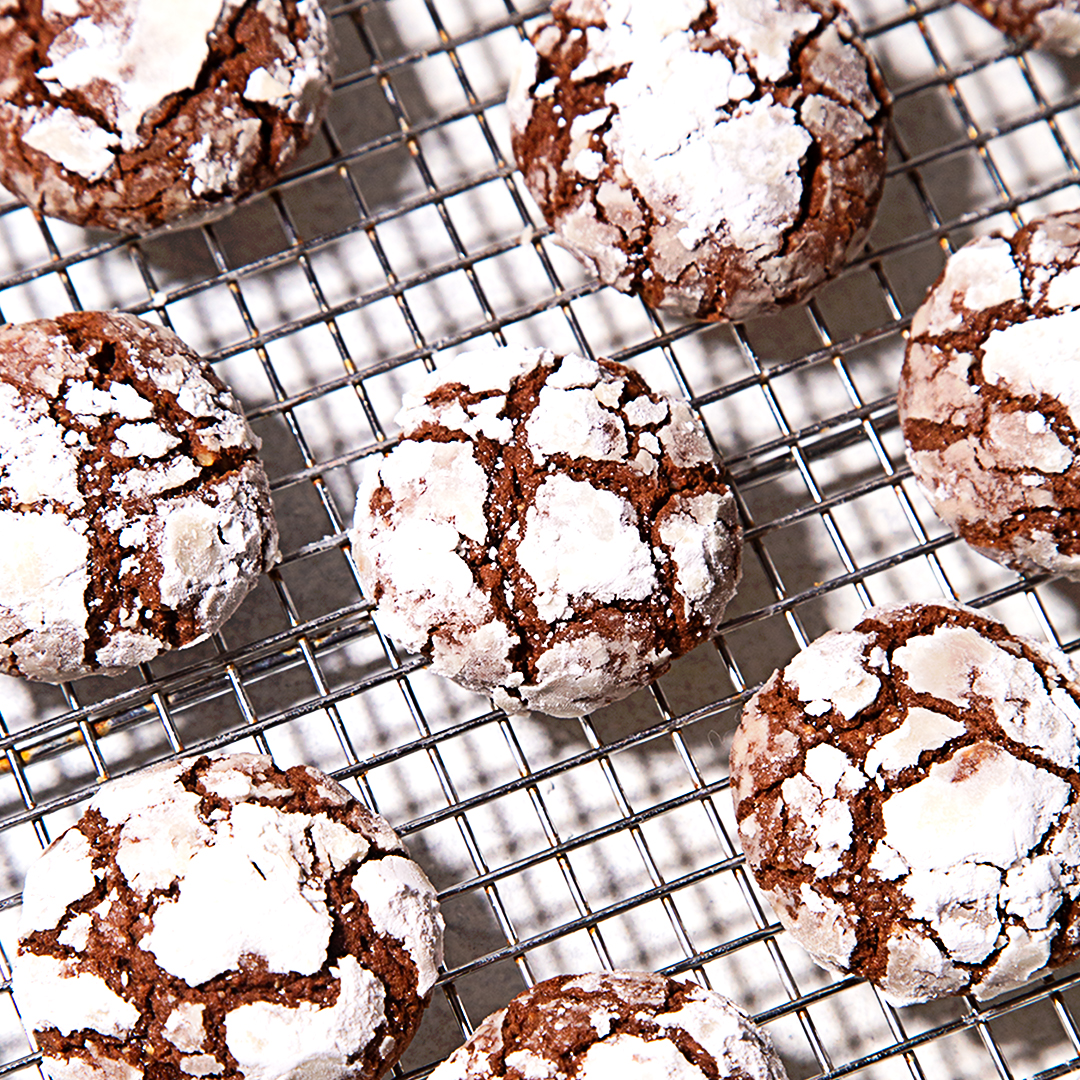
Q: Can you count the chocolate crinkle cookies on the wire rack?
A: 9